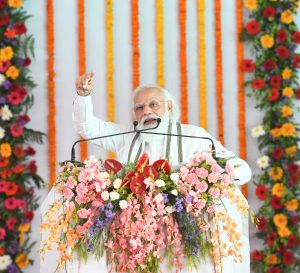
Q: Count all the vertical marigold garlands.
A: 9